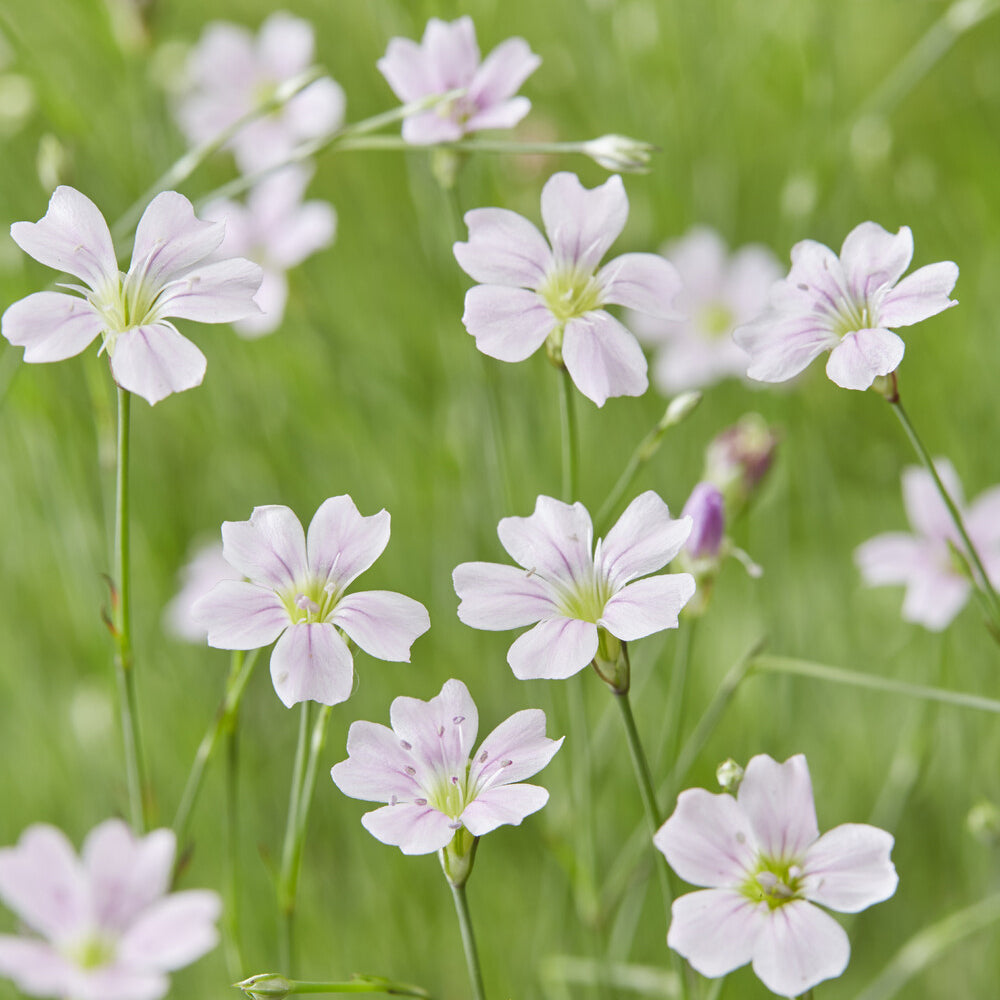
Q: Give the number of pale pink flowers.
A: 14